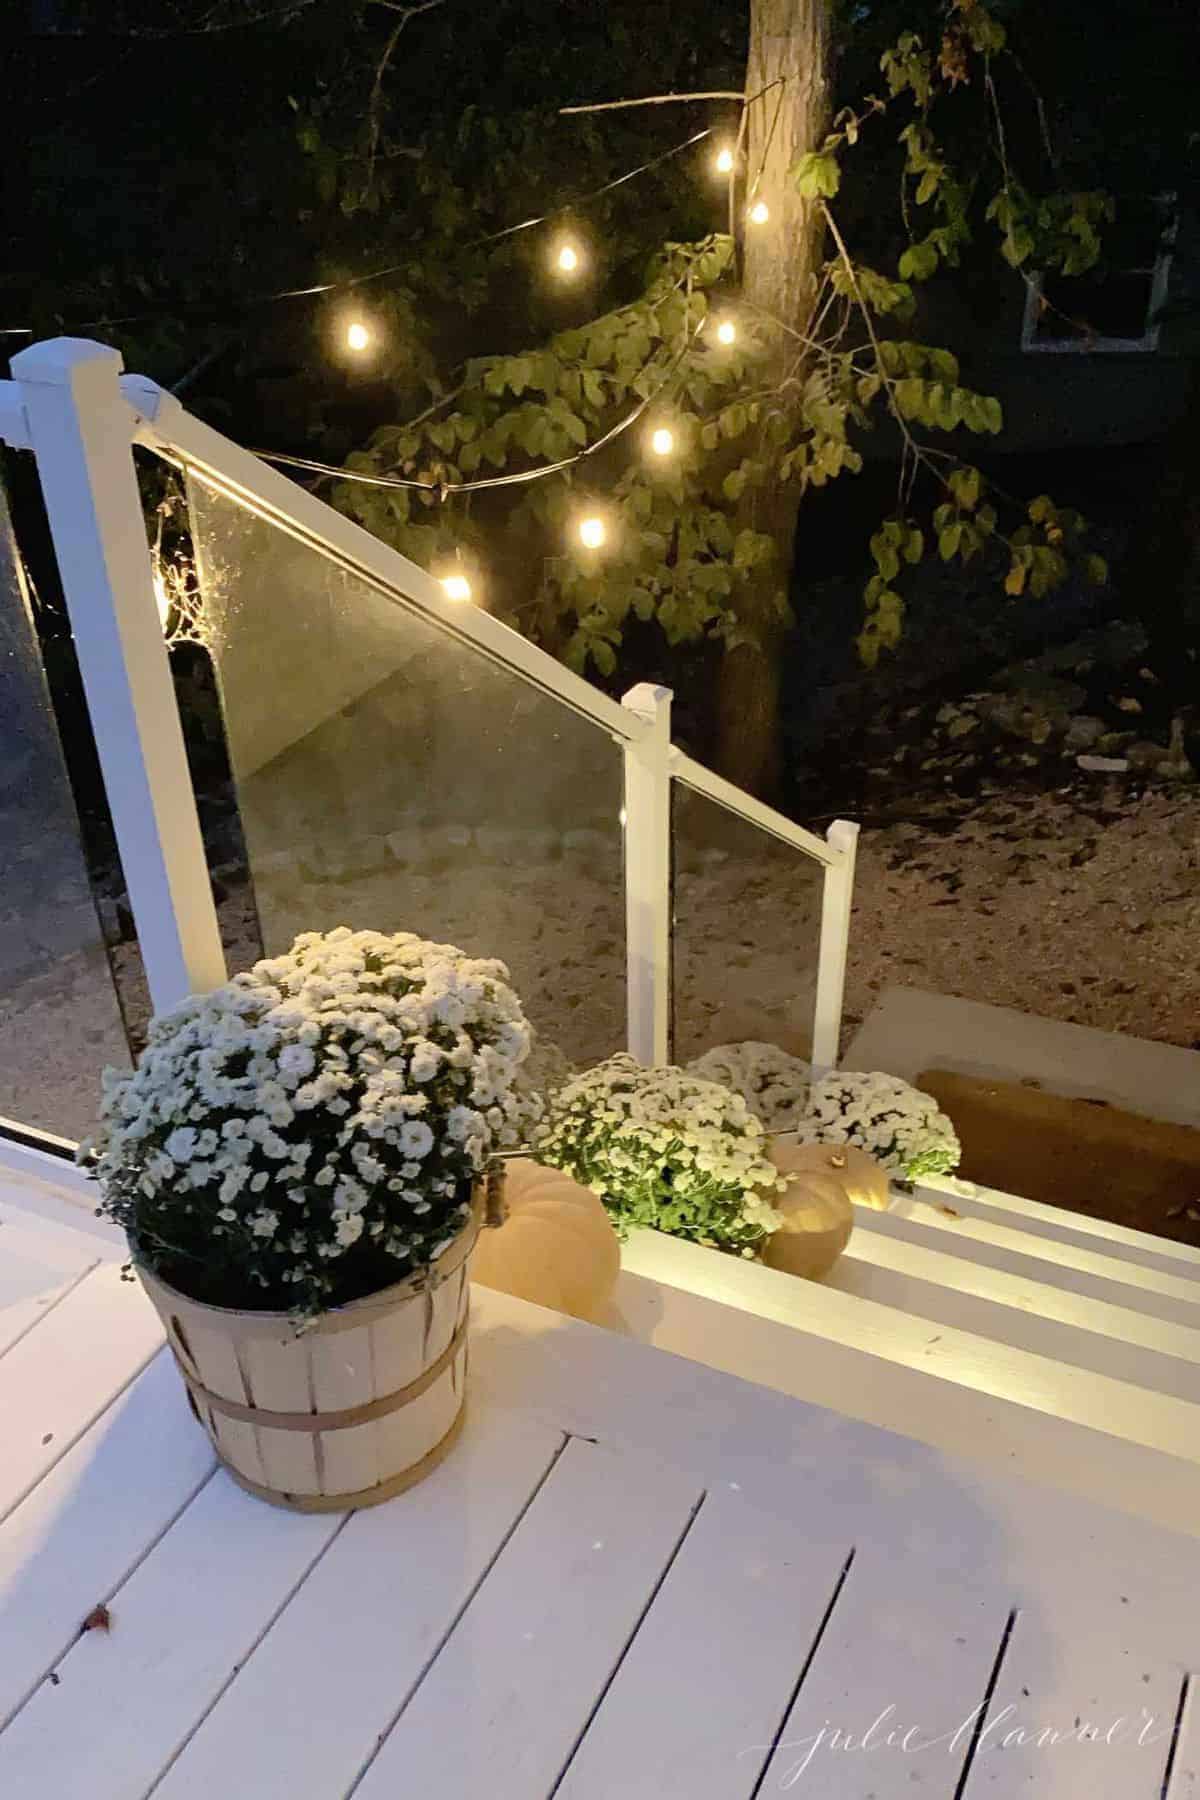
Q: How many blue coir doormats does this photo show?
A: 0